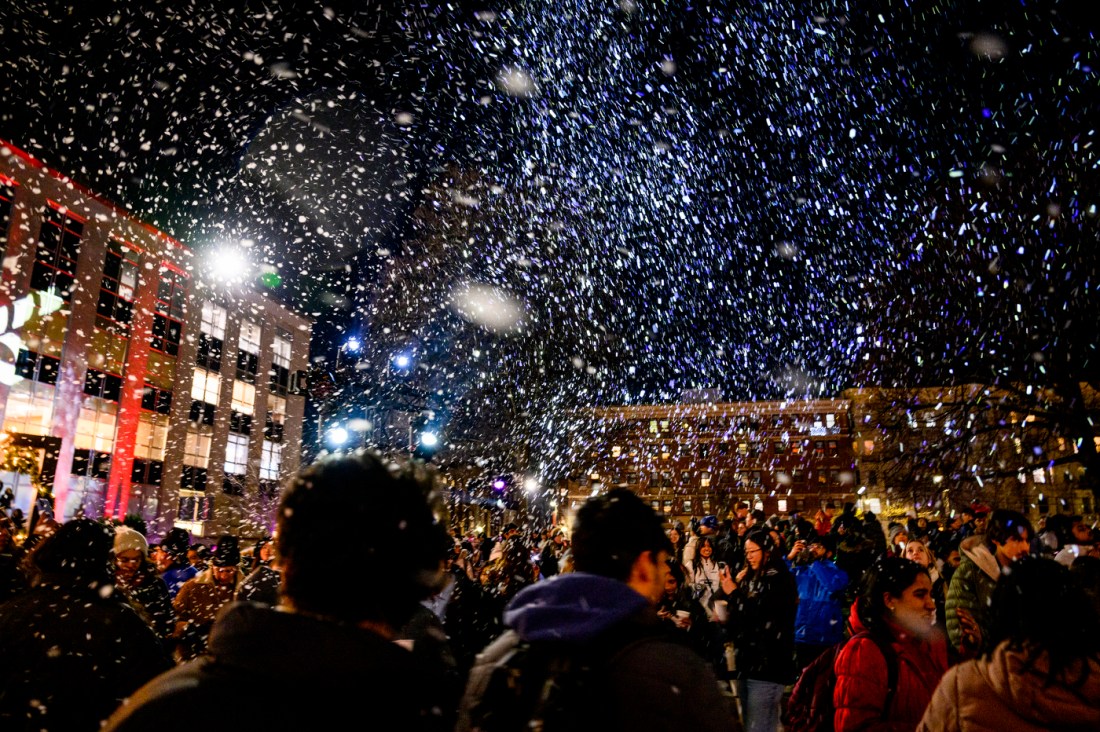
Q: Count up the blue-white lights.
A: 4